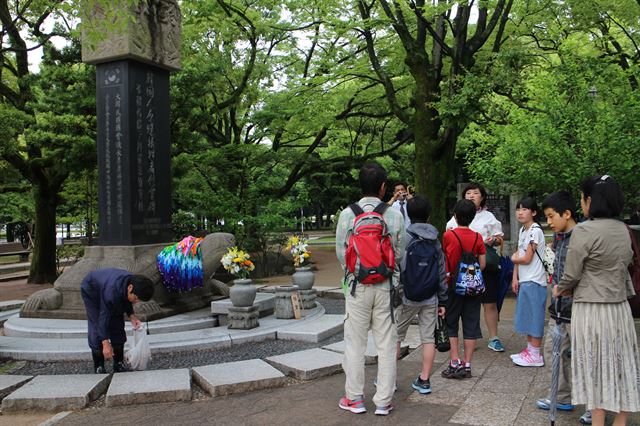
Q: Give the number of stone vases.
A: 2